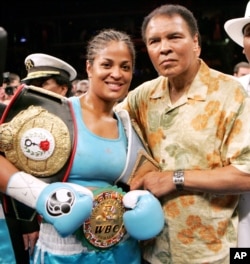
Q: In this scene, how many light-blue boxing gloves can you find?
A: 2